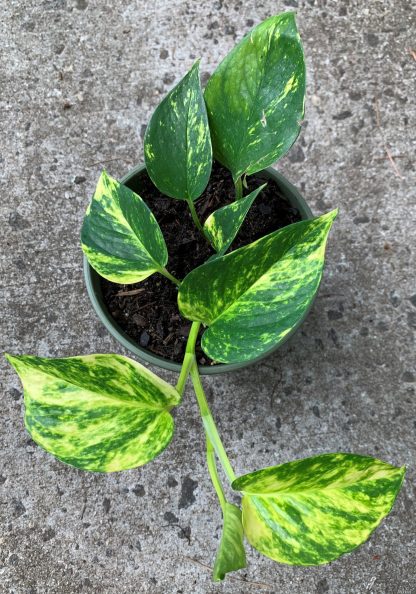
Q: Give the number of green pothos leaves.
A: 8